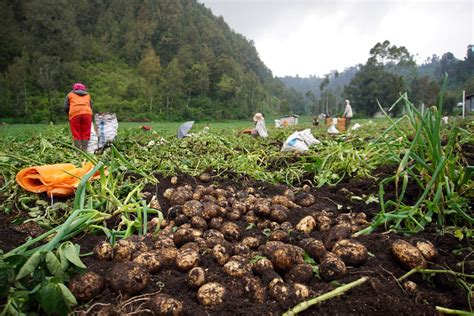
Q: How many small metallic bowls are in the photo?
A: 0